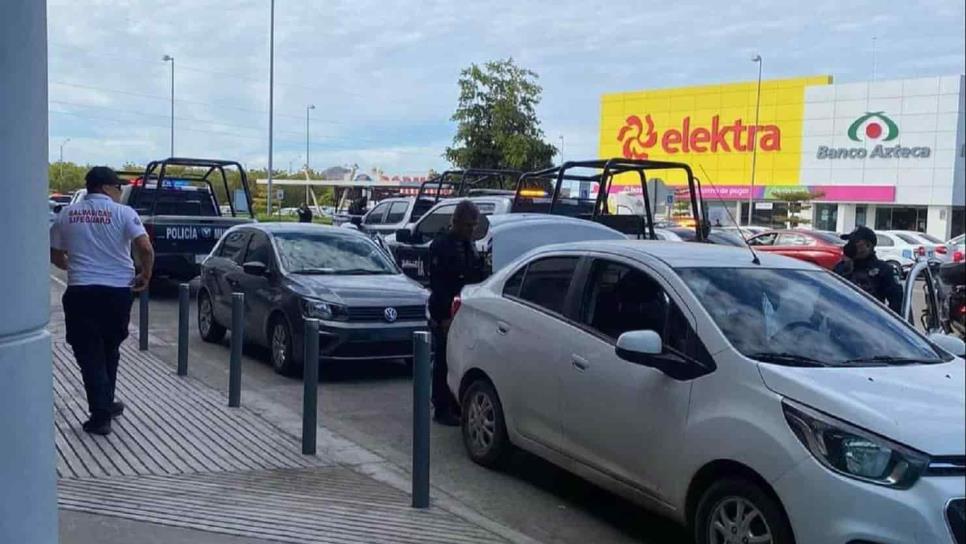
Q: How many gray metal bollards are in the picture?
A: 5